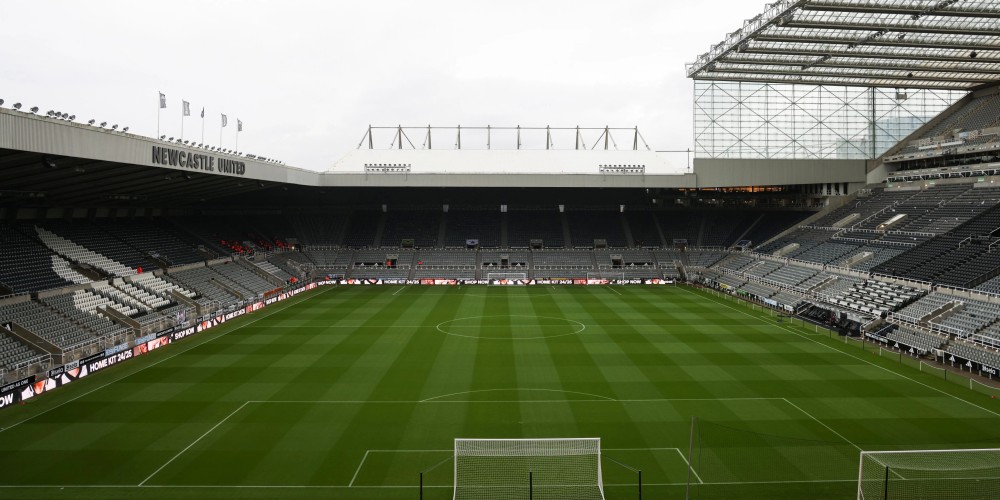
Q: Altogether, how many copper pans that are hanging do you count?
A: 0